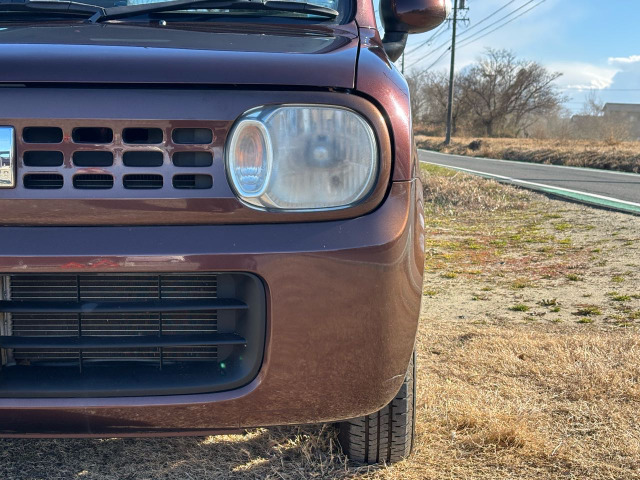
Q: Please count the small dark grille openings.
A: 12